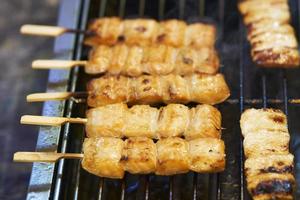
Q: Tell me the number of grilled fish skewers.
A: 7